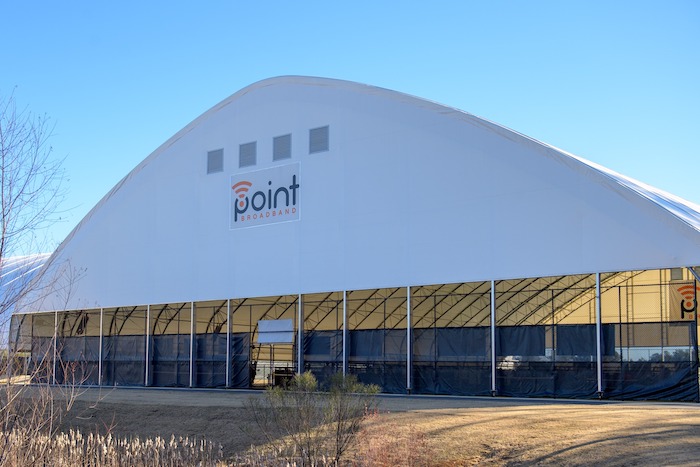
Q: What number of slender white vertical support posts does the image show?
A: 10